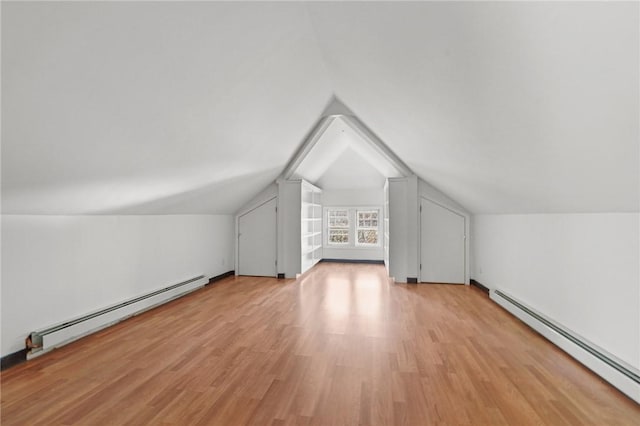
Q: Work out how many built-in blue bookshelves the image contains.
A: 0